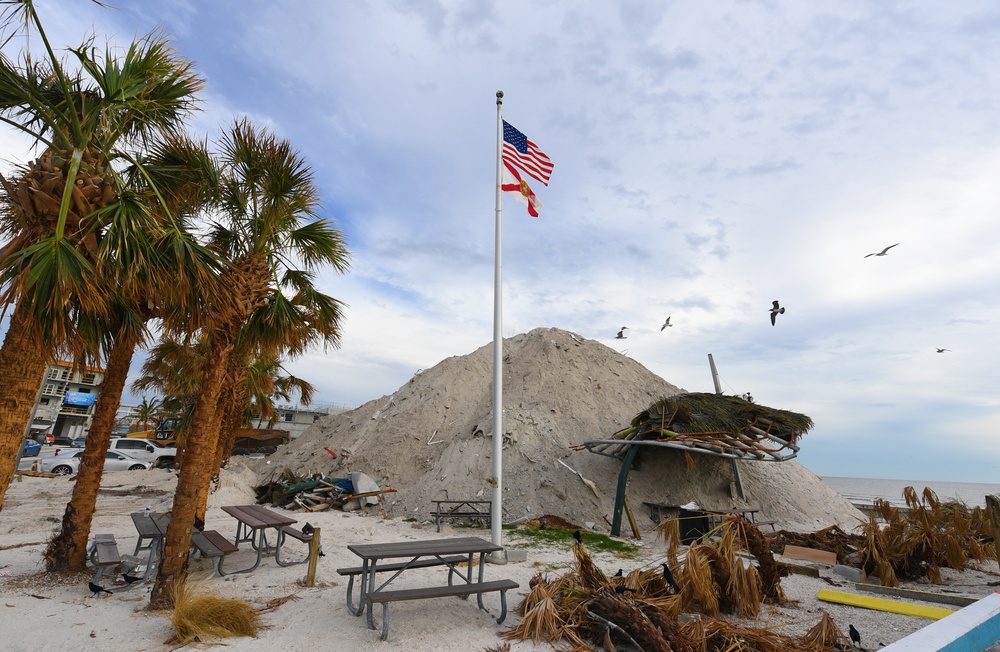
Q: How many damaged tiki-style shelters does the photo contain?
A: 1